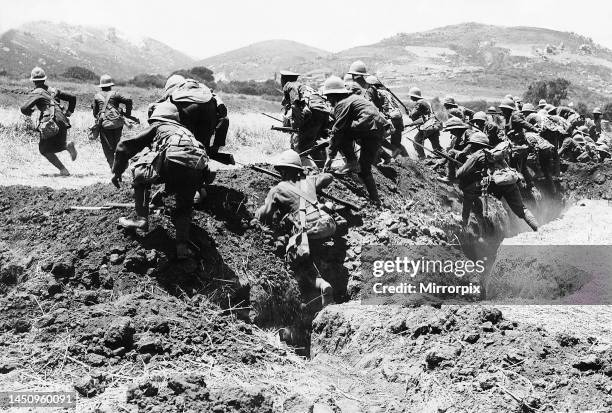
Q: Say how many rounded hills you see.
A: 3